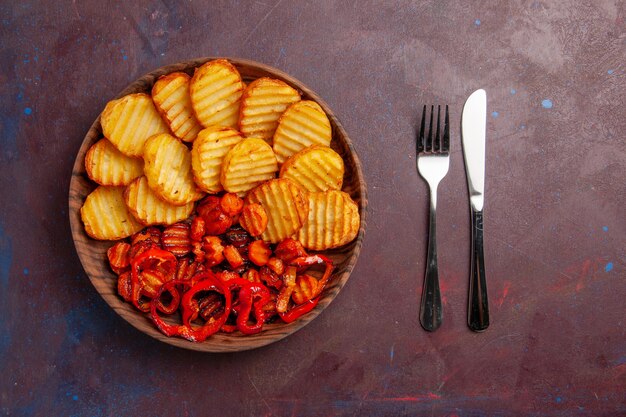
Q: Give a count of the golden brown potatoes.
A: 14